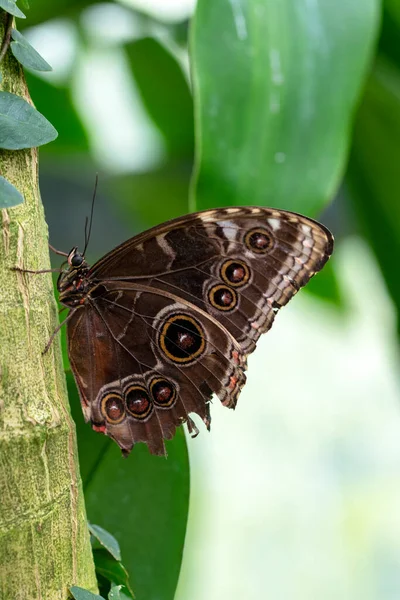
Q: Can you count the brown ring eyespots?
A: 7